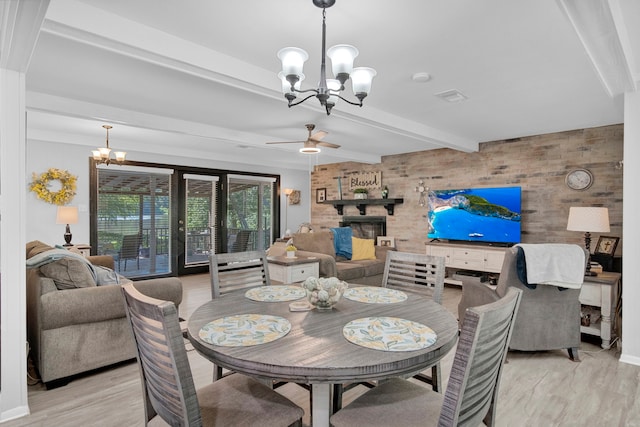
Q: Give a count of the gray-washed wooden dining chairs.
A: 4